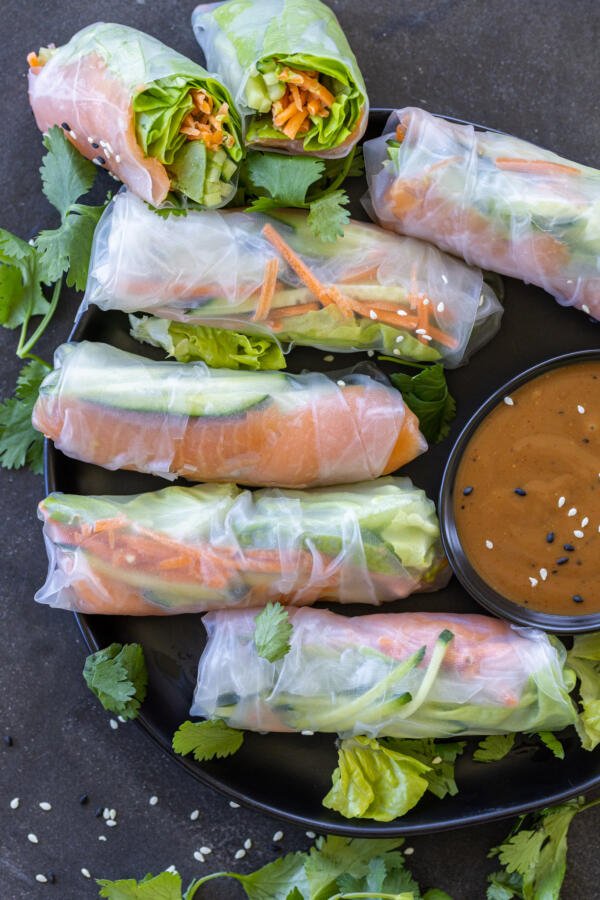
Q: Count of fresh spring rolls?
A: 7